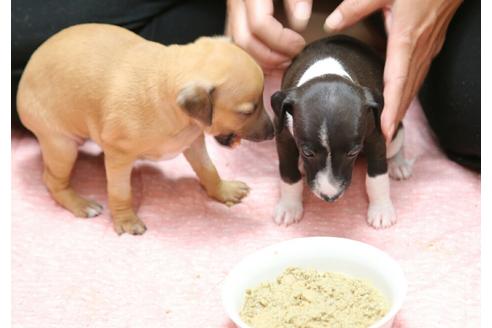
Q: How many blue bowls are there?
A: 0